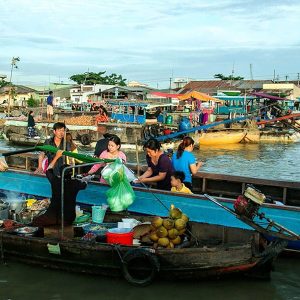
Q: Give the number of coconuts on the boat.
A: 12